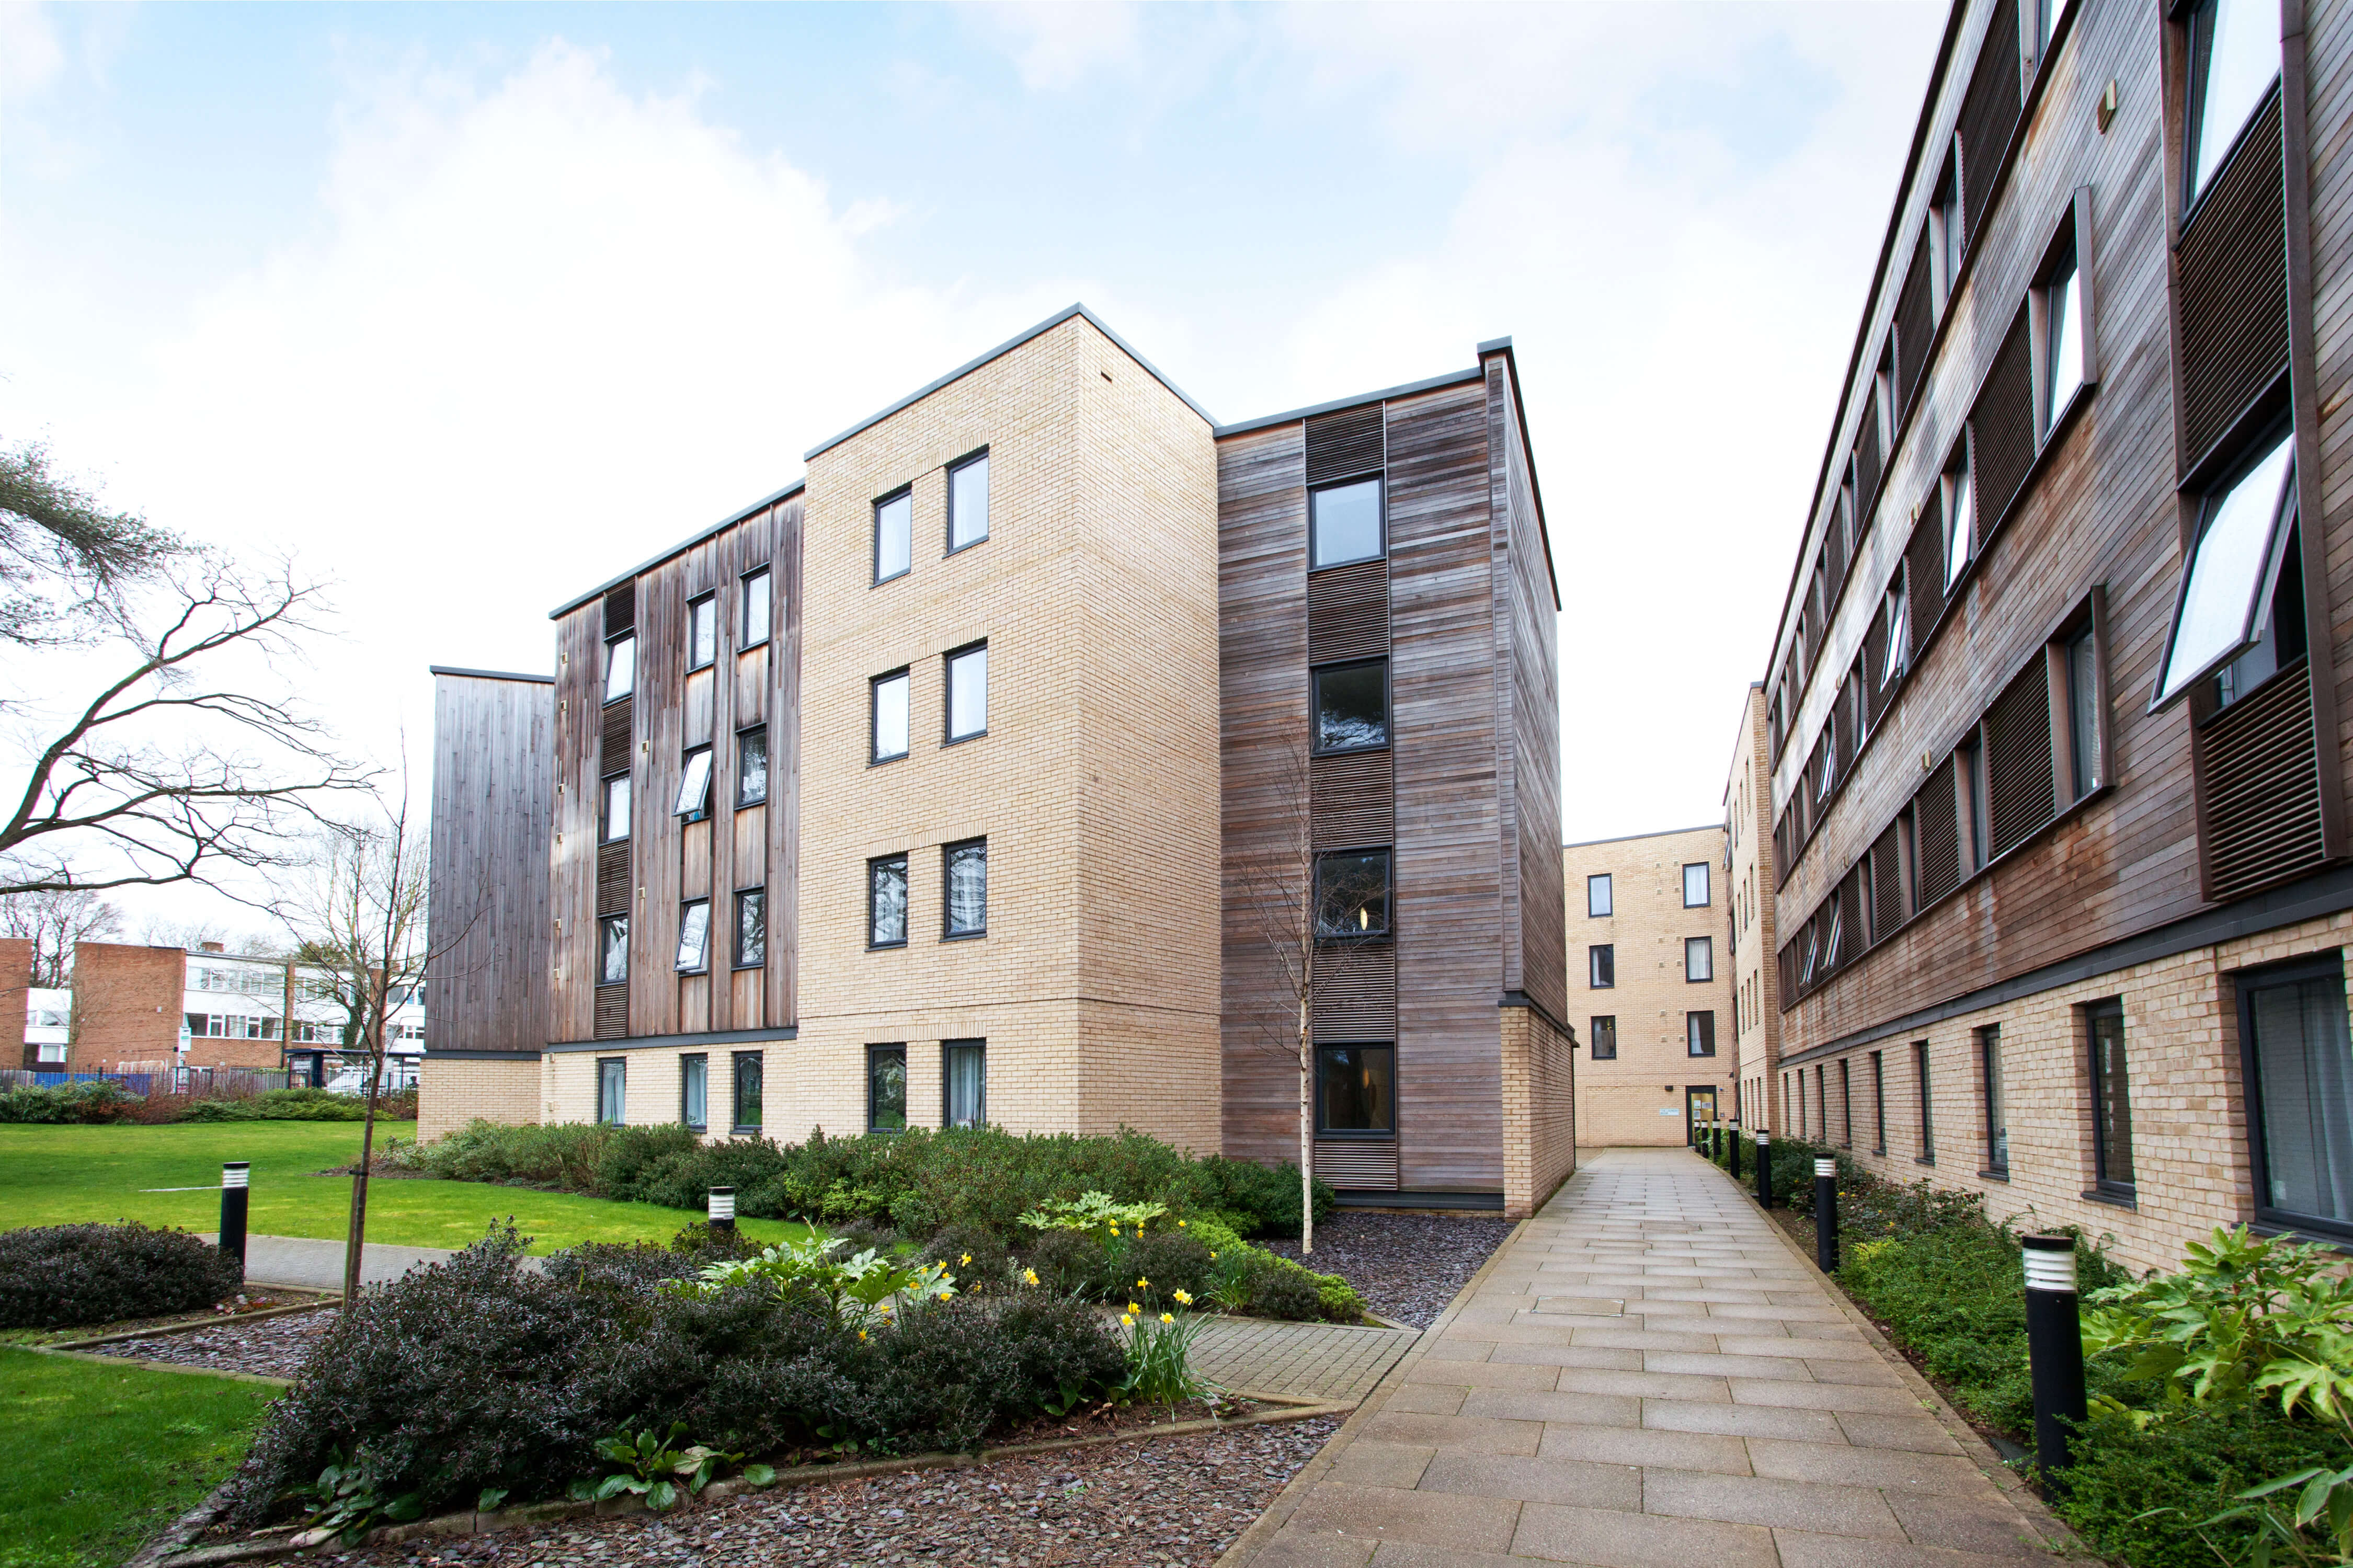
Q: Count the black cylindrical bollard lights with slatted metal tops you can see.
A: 9